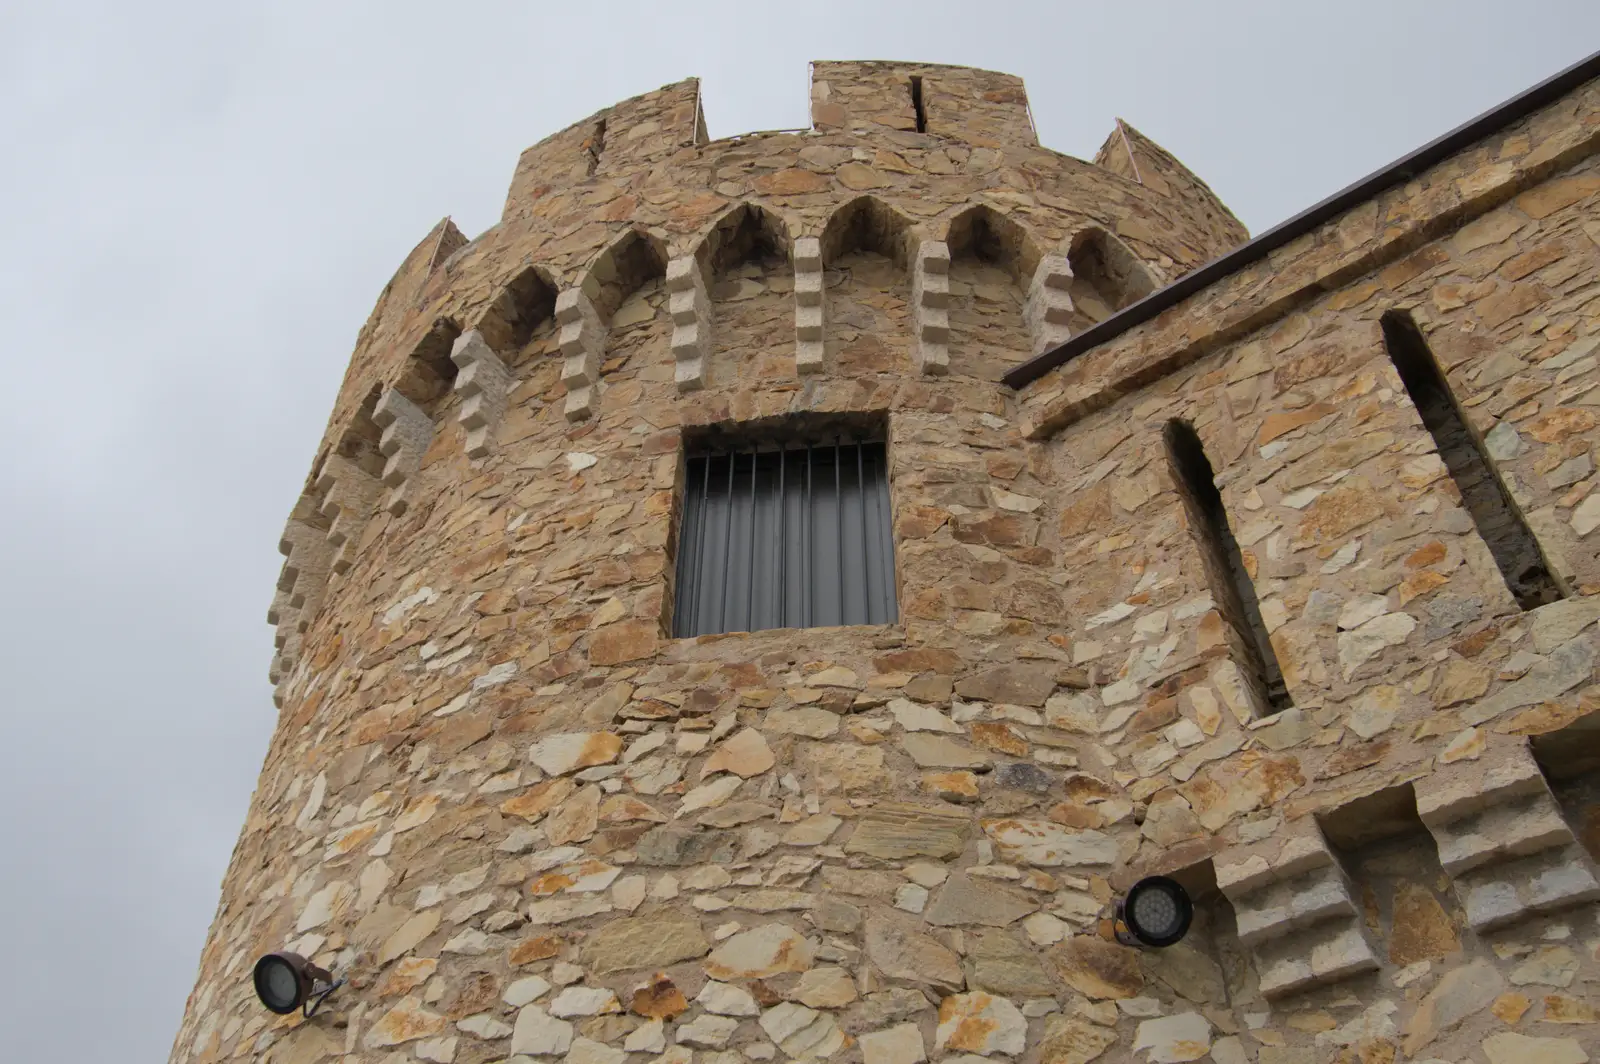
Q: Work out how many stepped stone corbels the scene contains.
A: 13